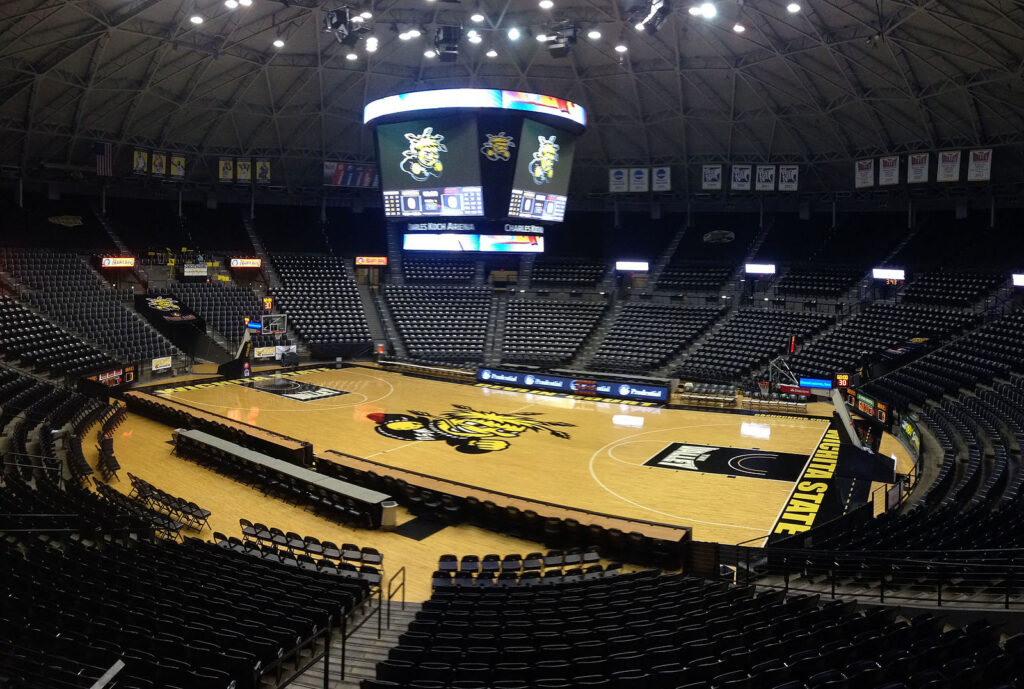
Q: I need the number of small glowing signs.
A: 7